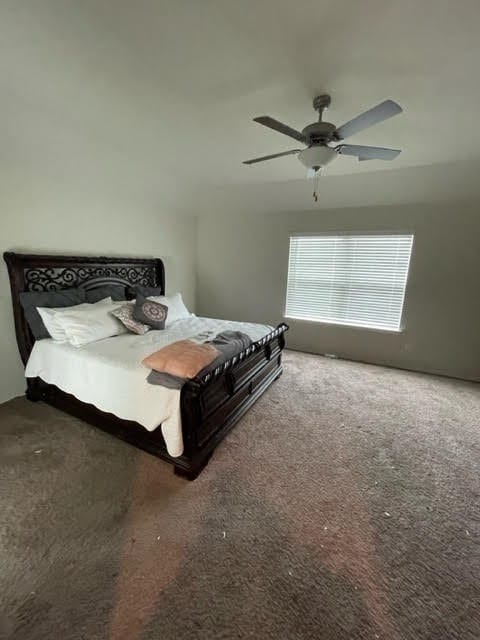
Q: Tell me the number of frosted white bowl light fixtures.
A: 1